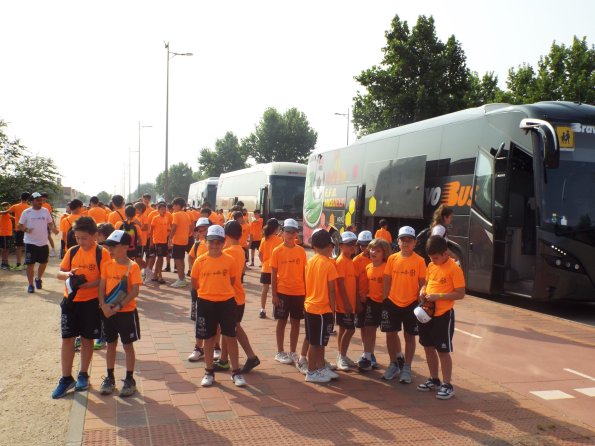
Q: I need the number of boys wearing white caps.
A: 7